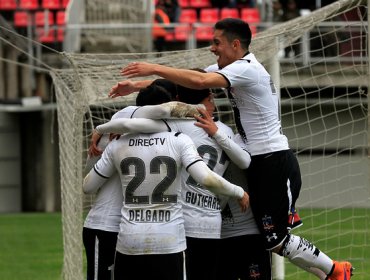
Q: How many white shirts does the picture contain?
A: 5